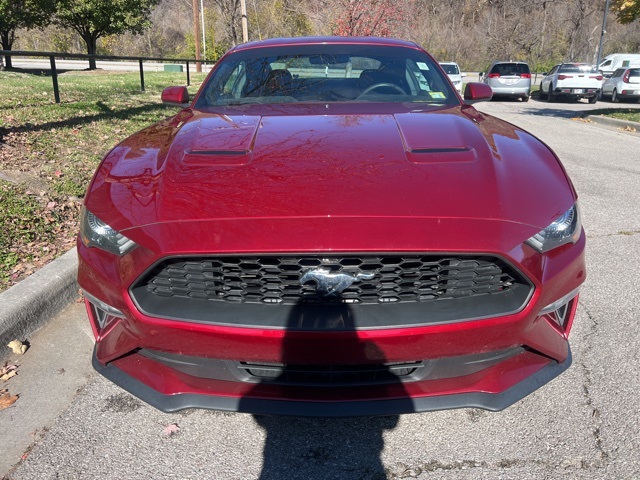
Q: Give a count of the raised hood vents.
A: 2